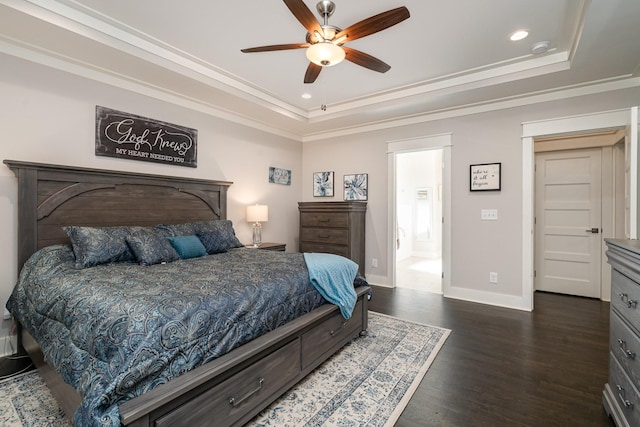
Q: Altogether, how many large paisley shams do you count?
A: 2